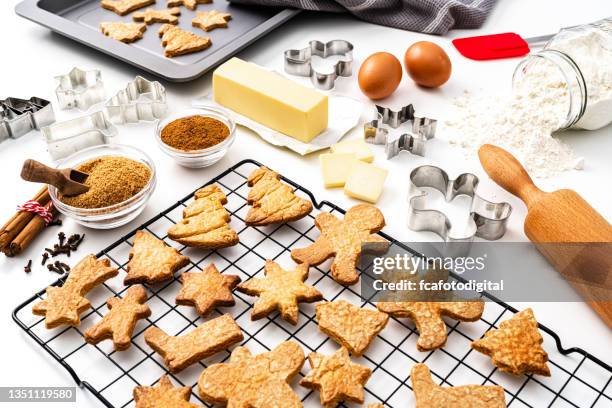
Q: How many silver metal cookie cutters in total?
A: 7